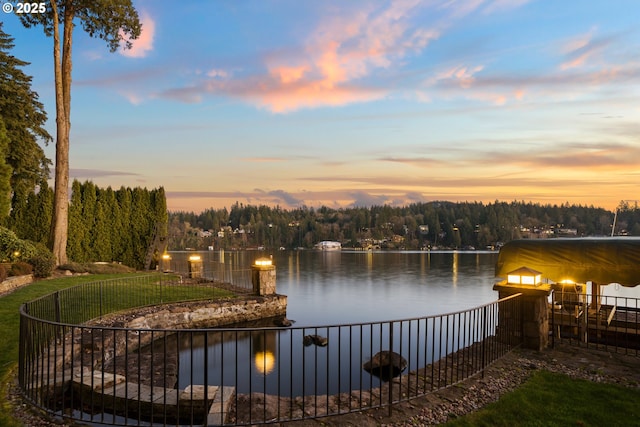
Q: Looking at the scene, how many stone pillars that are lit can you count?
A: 4